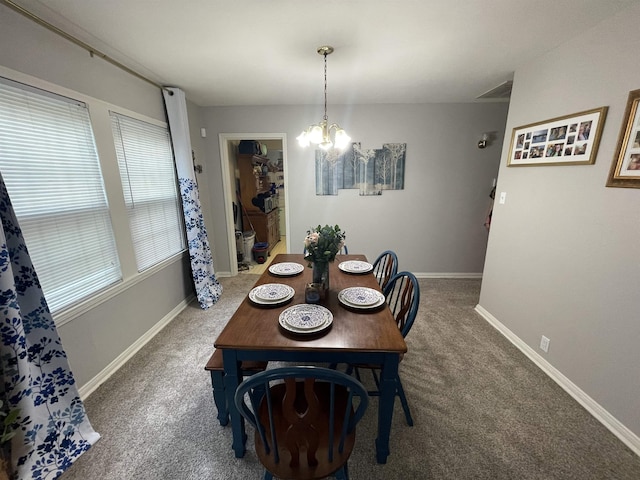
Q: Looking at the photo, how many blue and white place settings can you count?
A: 5